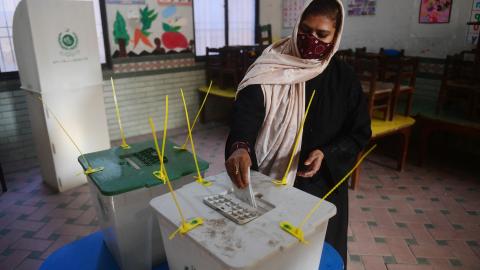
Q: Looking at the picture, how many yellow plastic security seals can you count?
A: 8